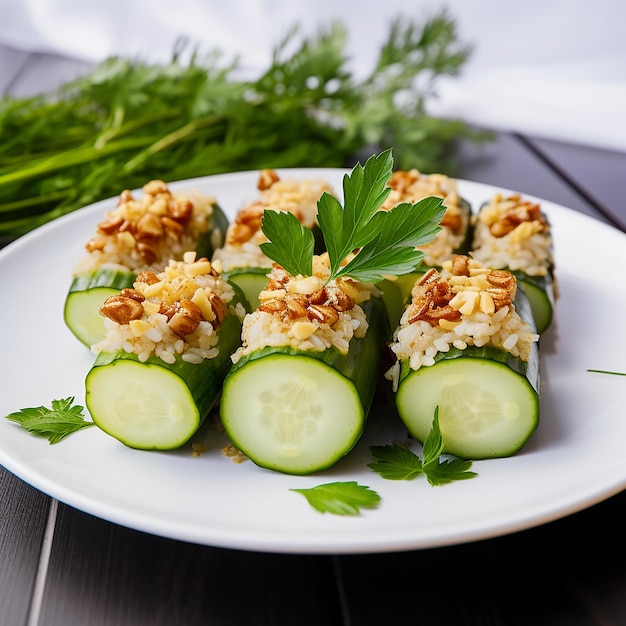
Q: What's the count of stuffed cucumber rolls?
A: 7